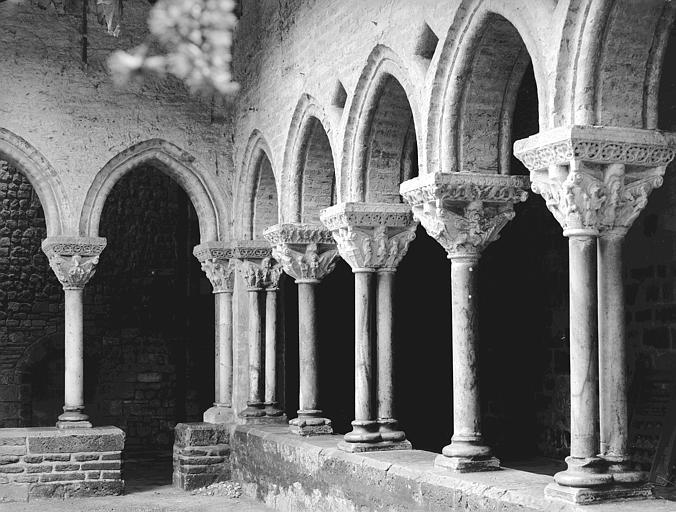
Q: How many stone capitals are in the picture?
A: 7